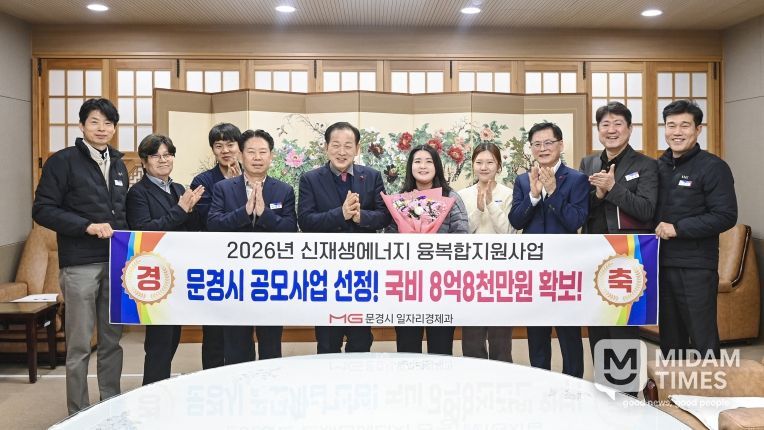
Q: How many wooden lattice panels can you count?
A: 10